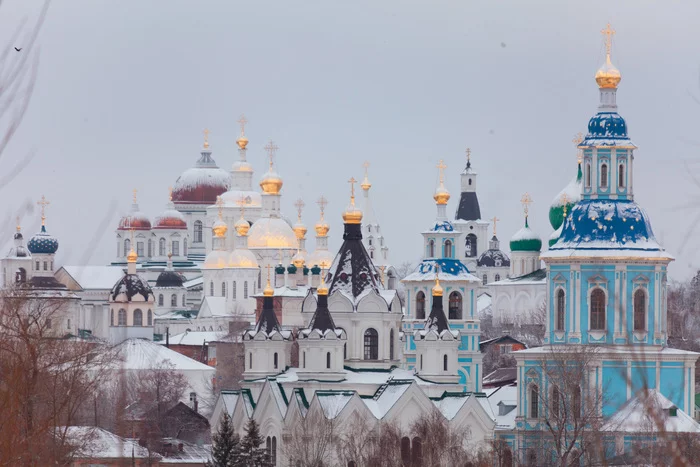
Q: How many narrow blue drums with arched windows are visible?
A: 2